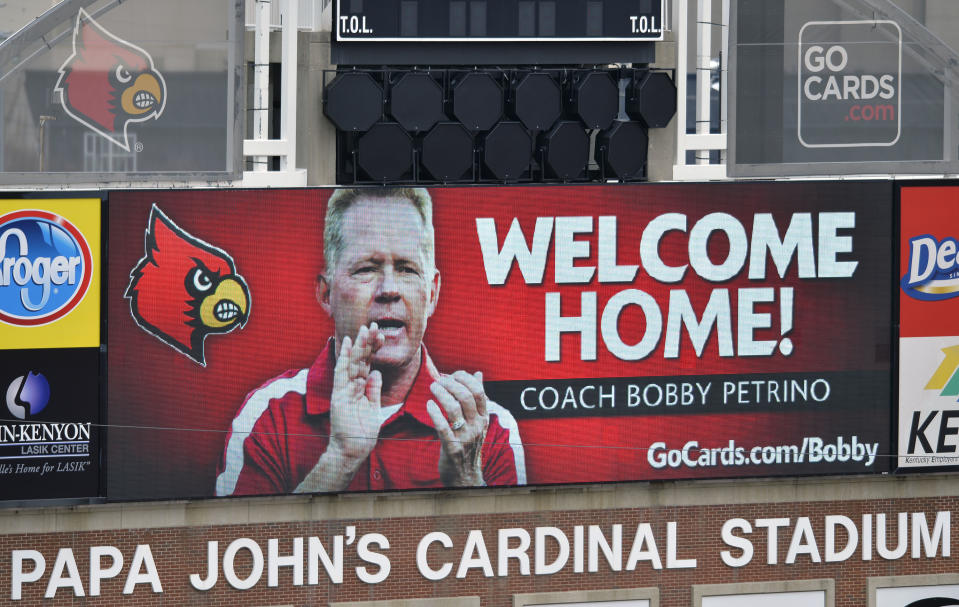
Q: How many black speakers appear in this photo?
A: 11